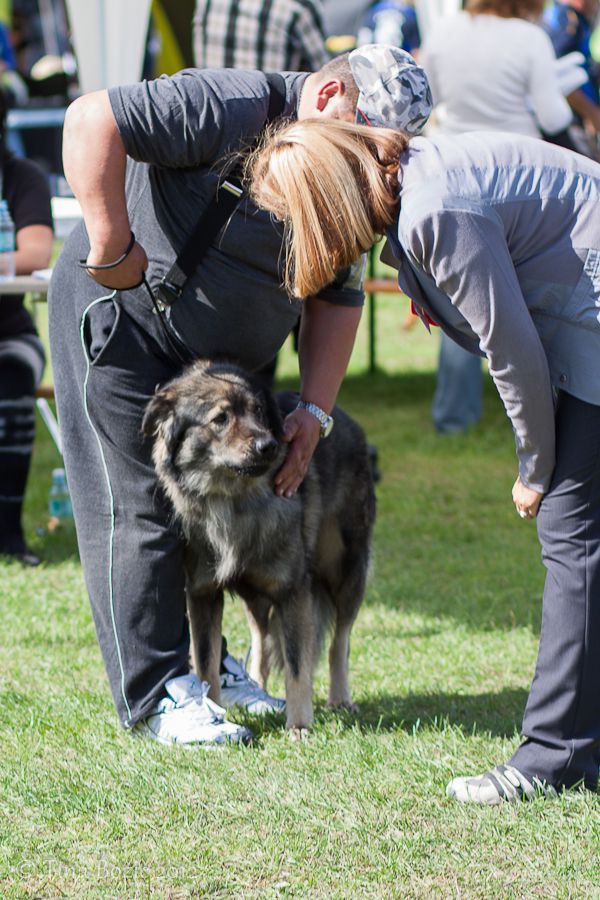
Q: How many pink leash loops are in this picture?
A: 0